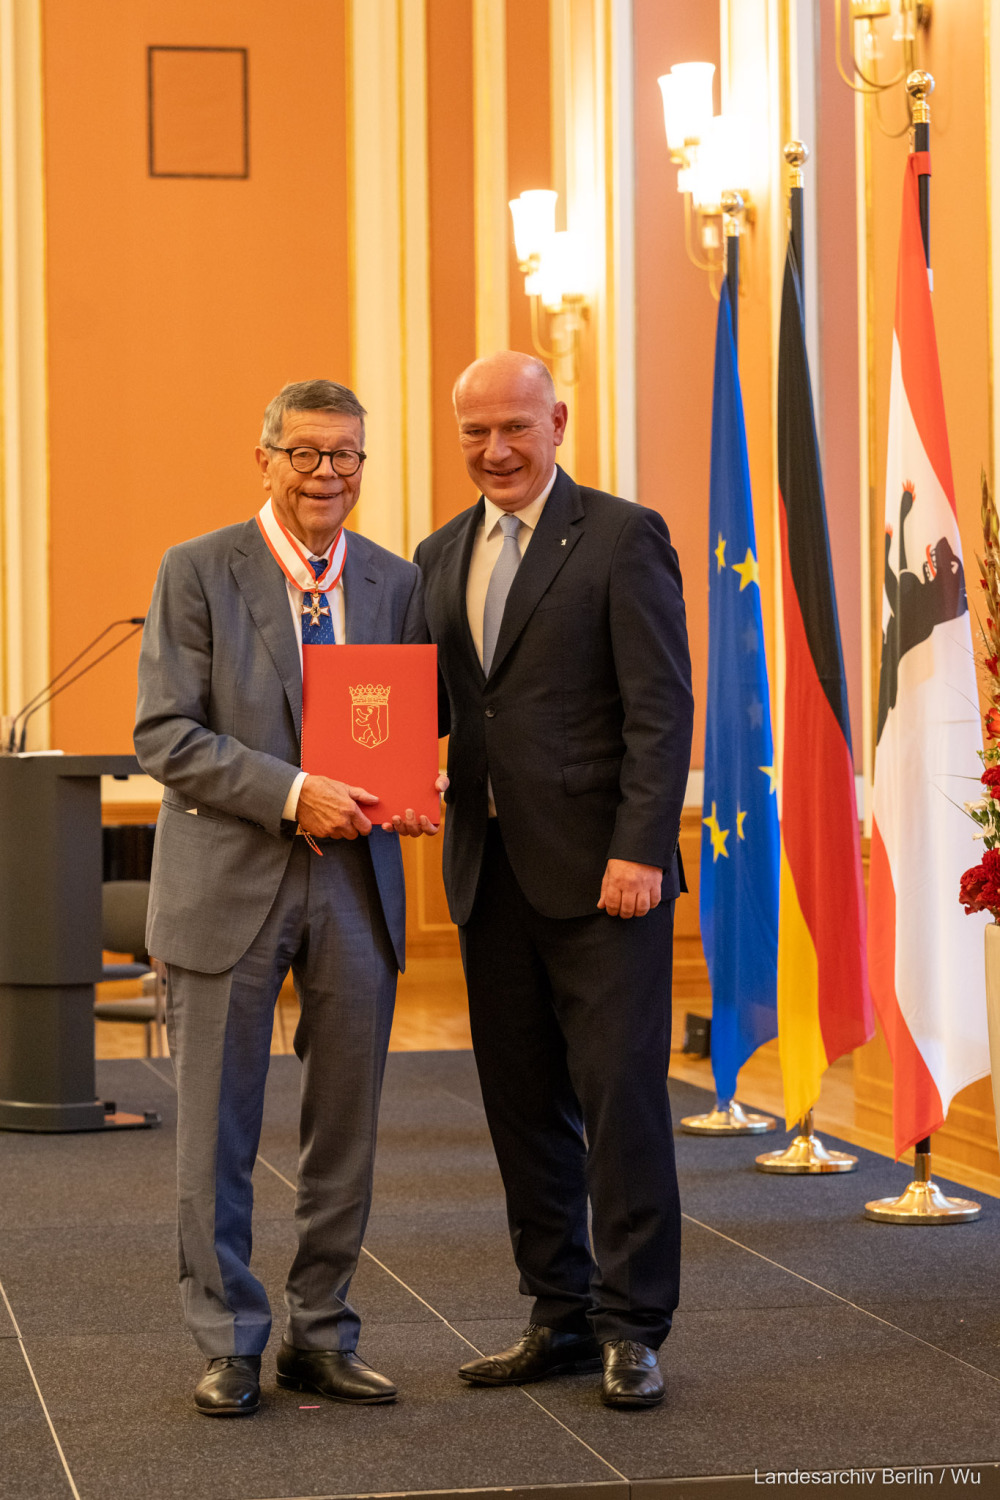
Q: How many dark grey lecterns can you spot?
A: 1